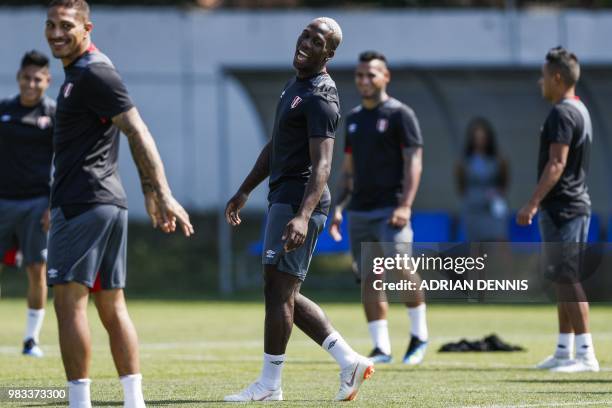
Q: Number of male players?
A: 5